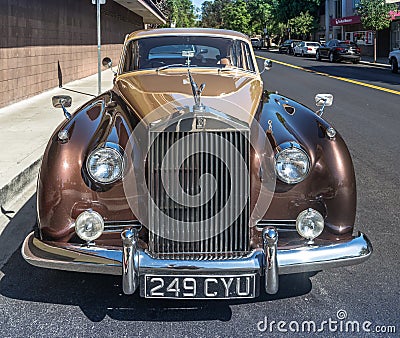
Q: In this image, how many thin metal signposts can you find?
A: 1